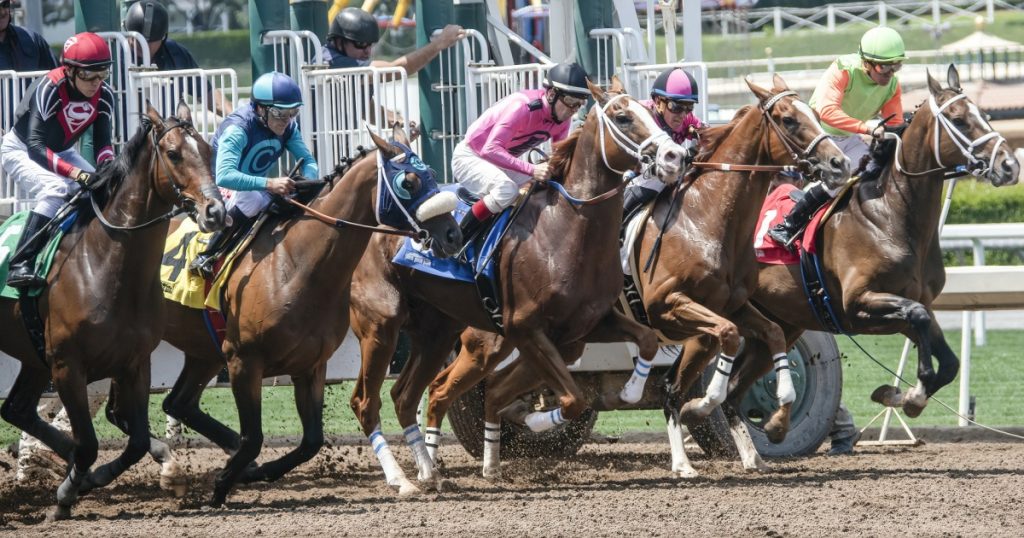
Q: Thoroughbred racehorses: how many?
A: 5